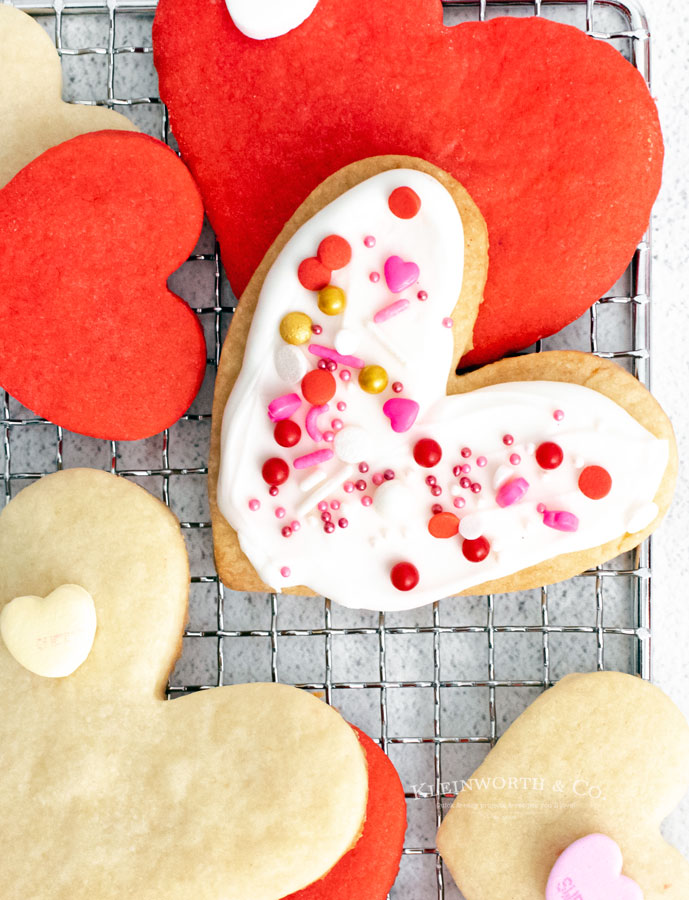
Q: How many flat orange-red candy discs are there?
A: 6